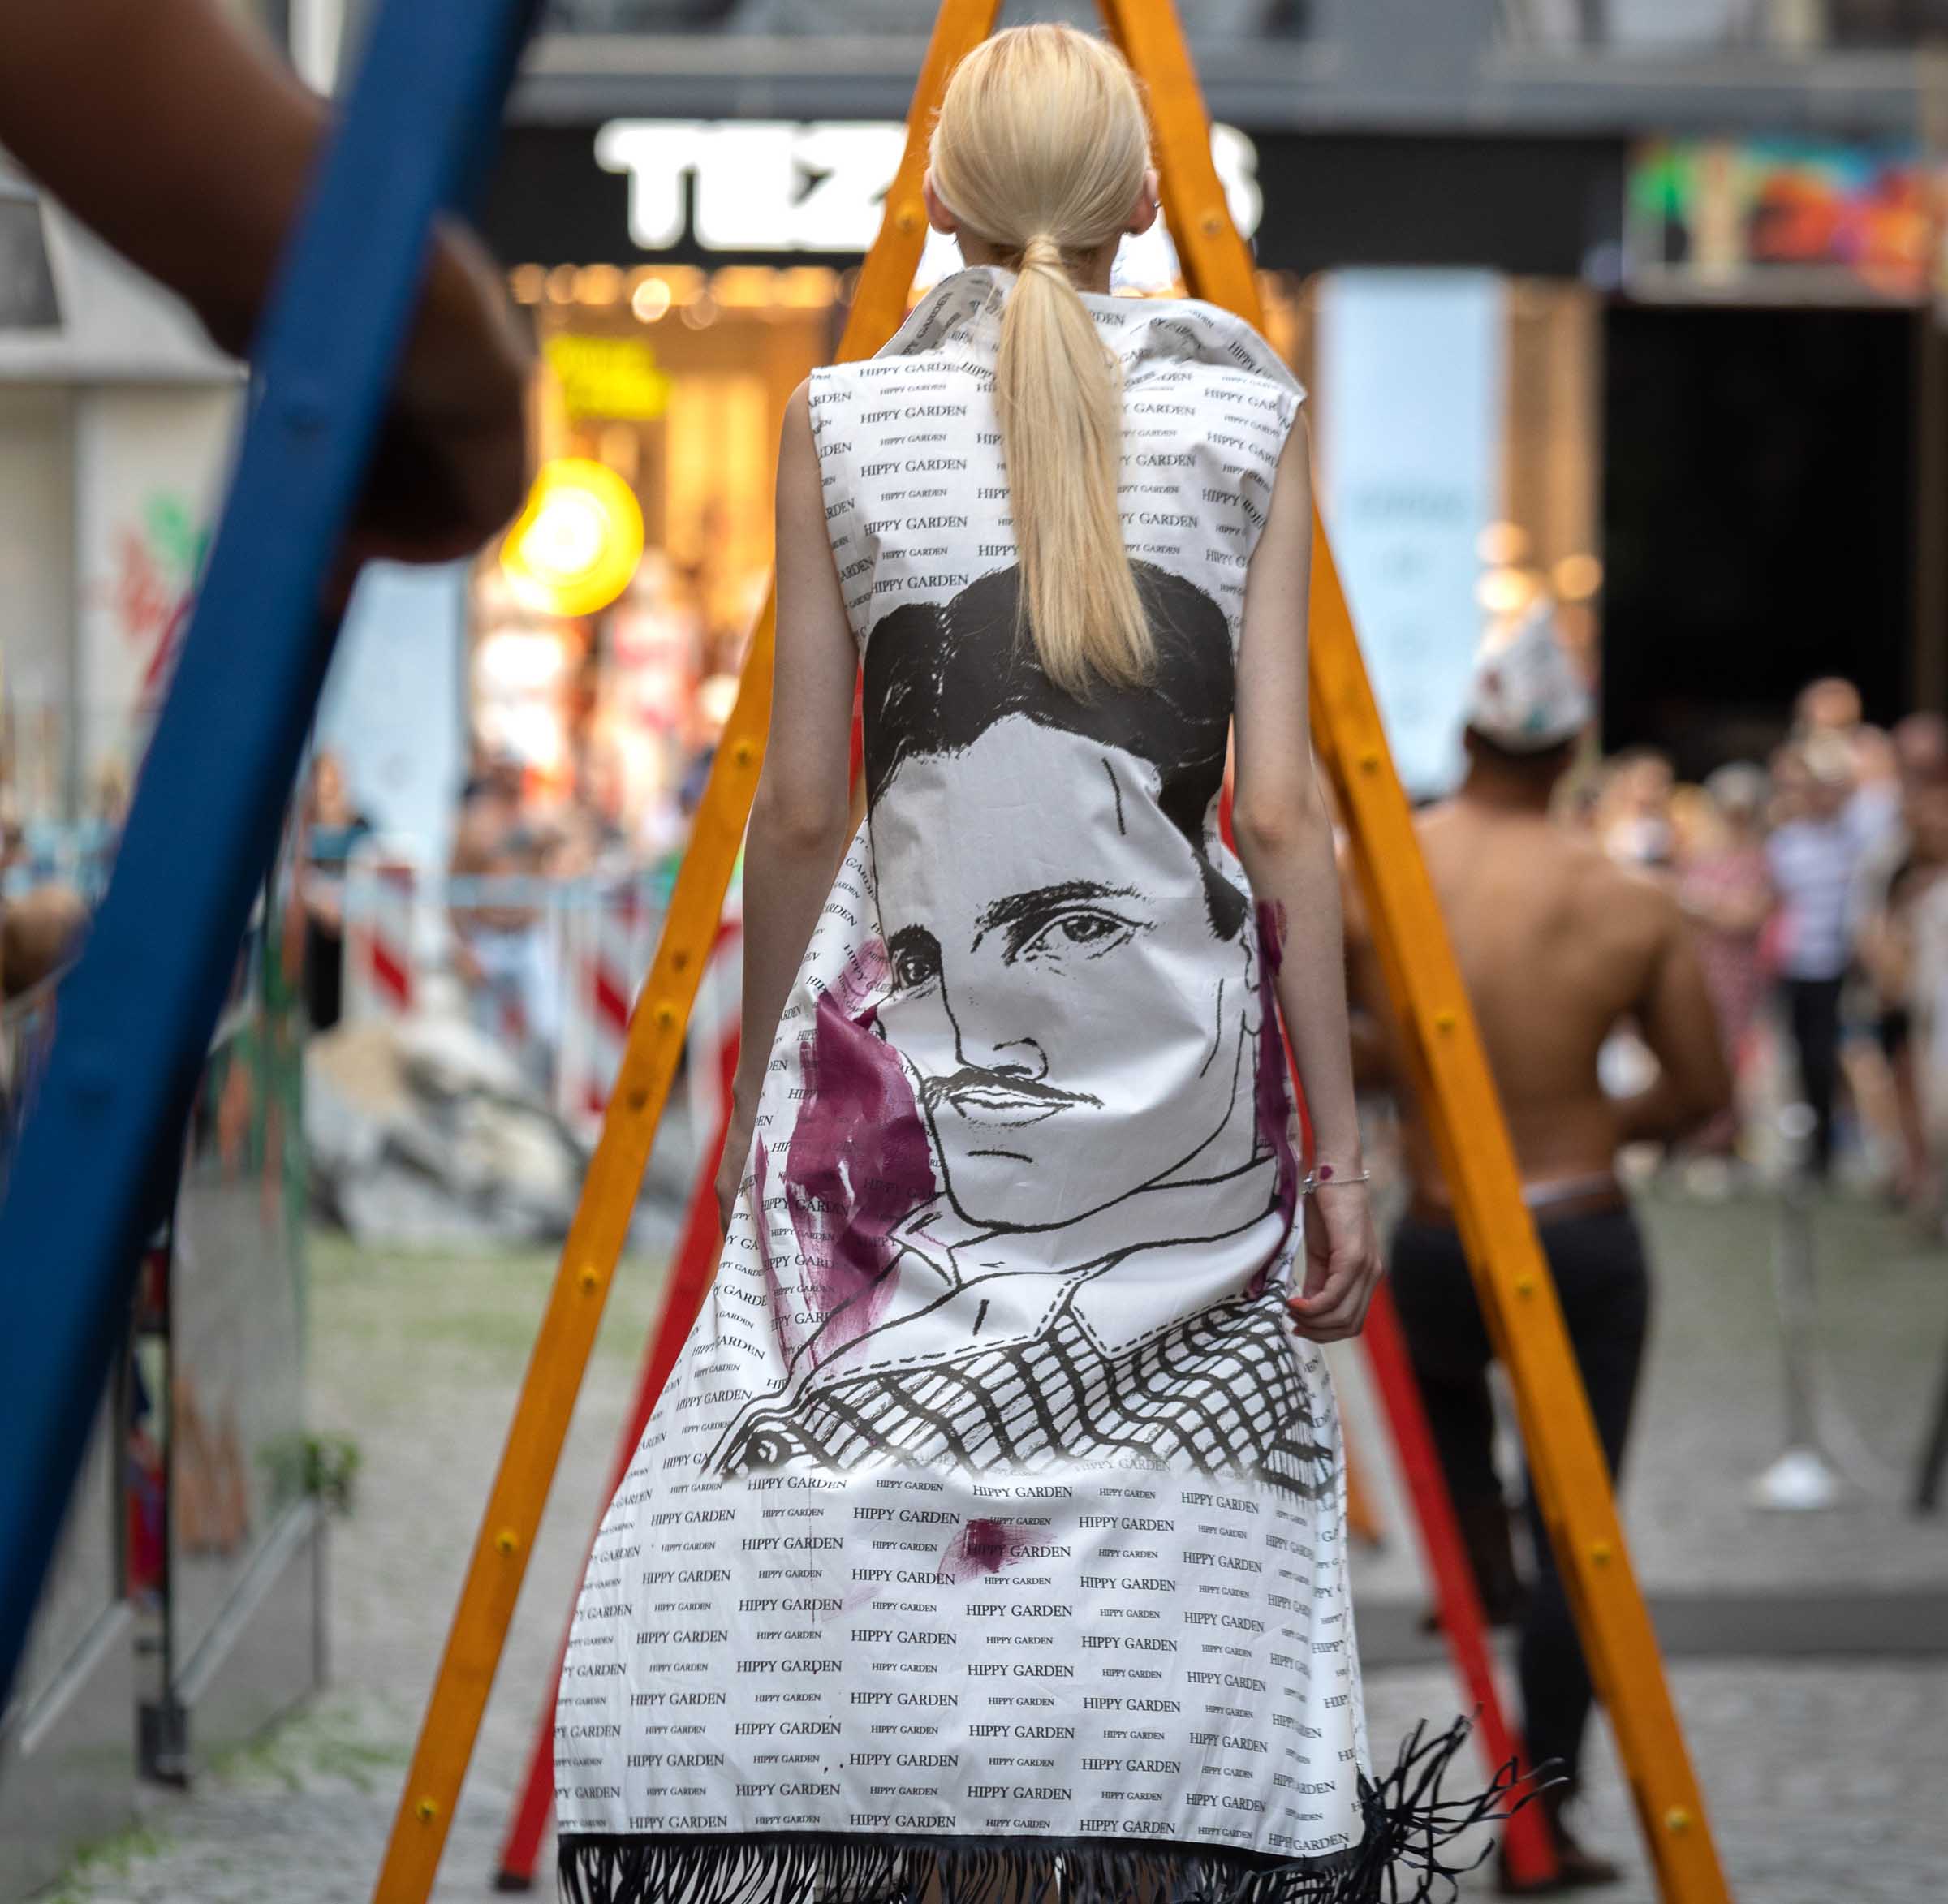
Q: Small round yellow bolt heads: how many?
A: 12